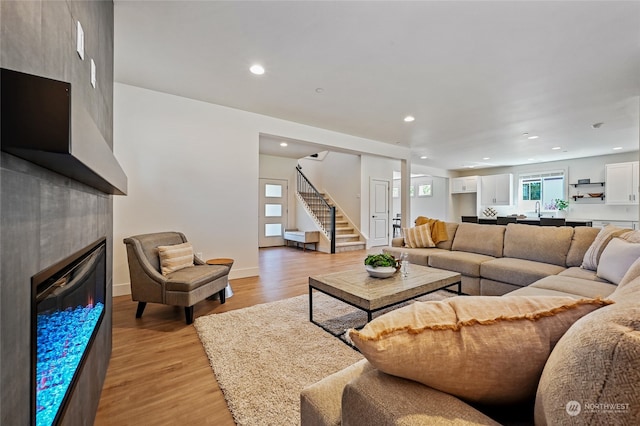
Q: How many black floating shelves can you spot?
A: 2